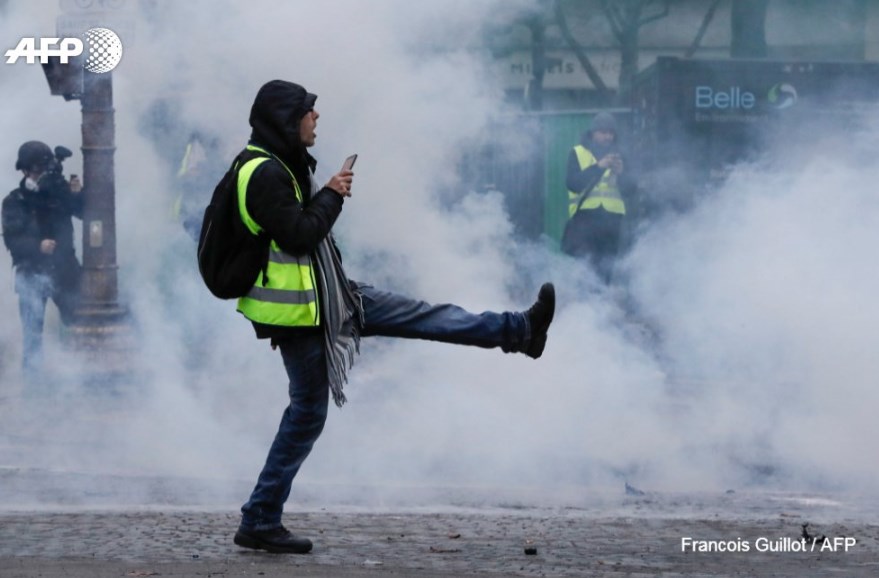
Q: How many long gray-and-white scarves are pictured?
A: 1